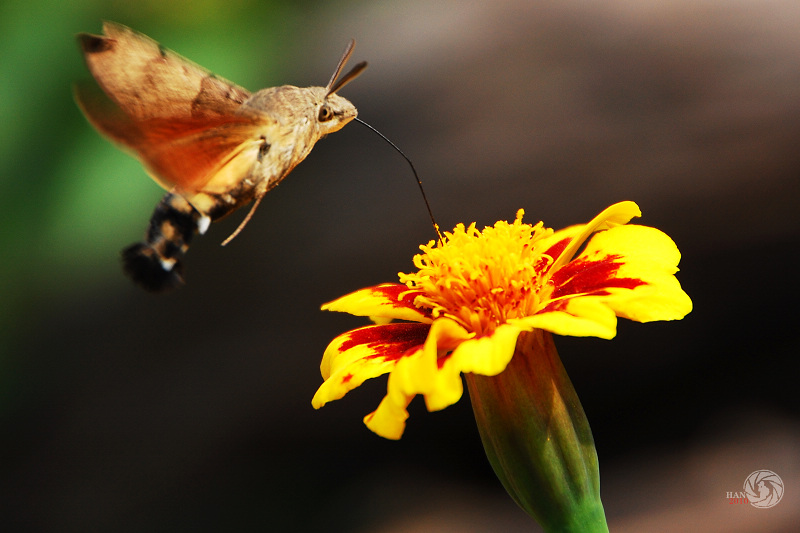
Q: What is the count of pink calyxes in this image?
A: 0